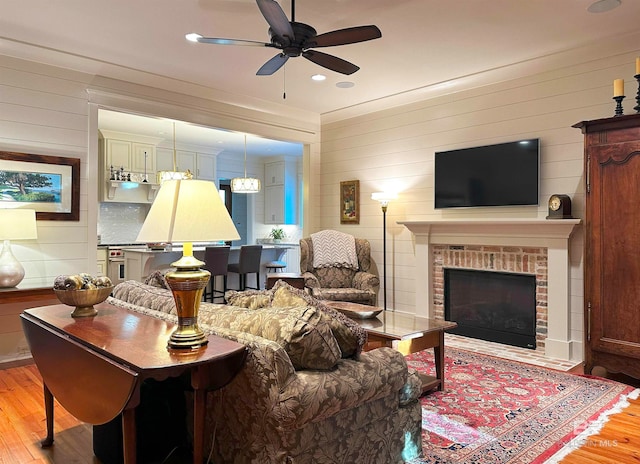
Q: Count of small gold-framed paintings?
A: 1